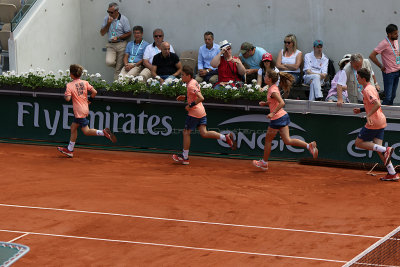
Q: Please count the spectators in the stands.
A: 13